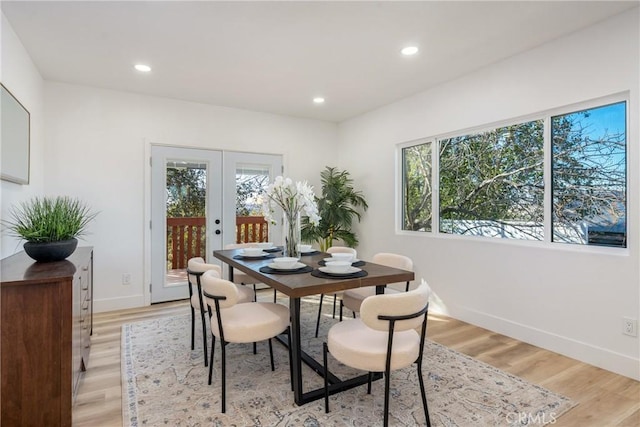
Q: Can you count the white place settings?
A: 6